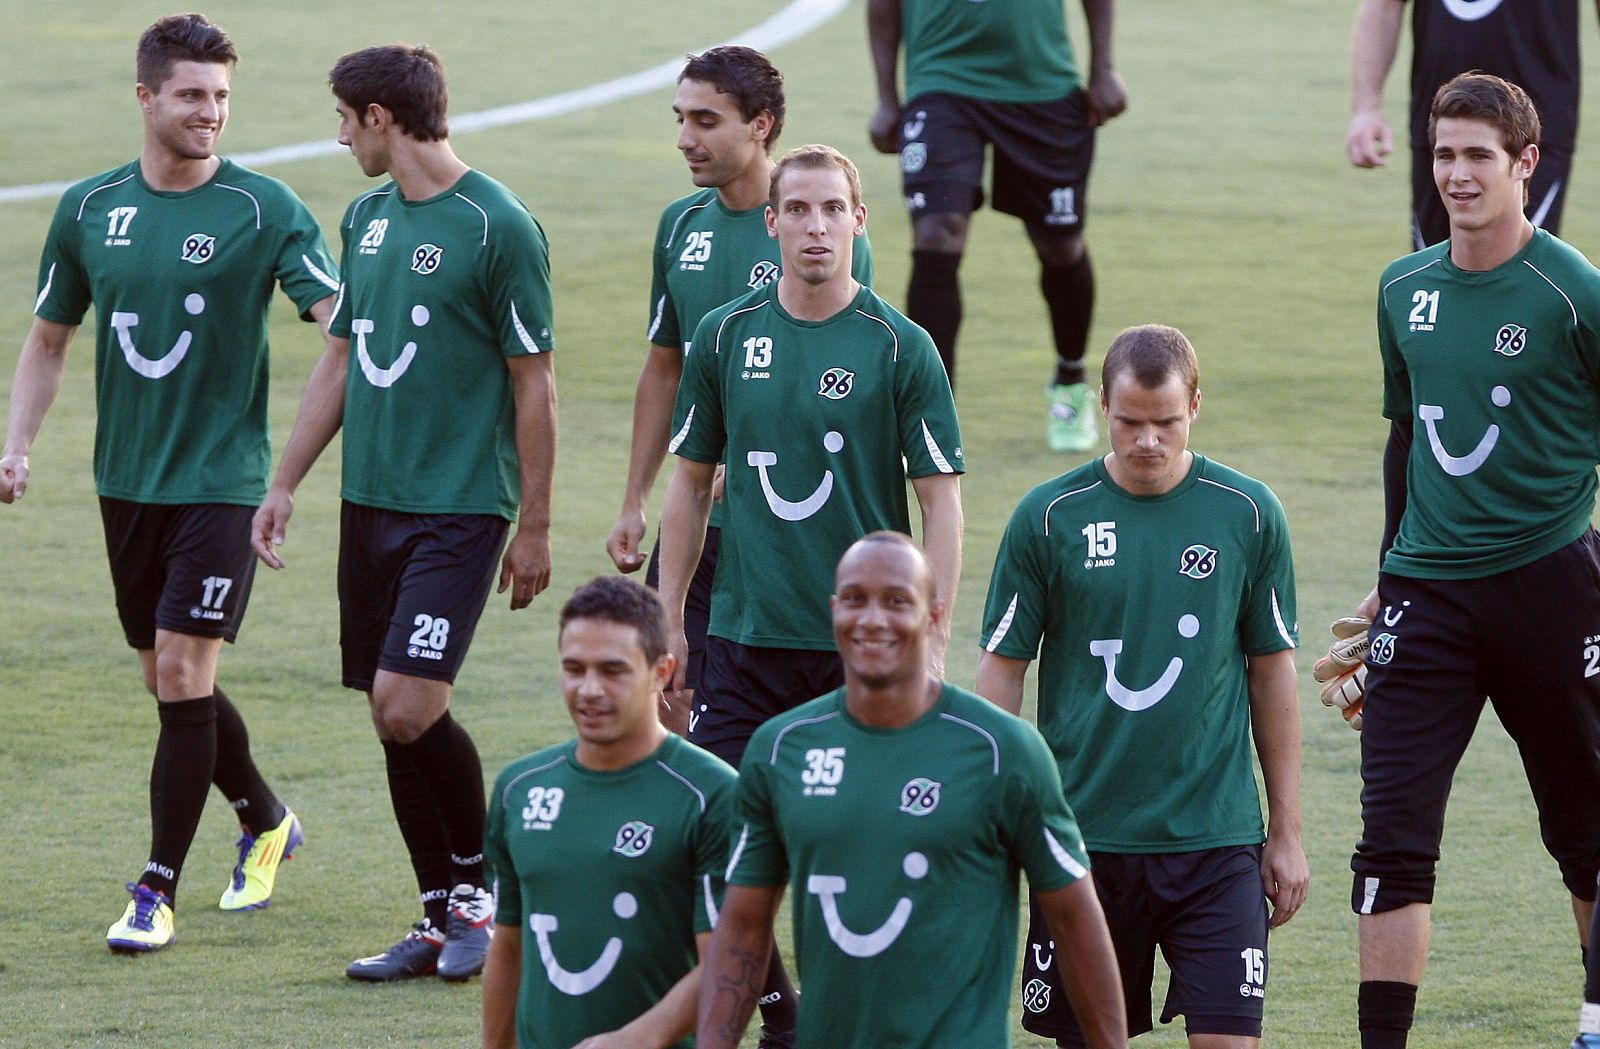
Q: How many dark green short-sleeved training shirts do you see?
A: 9